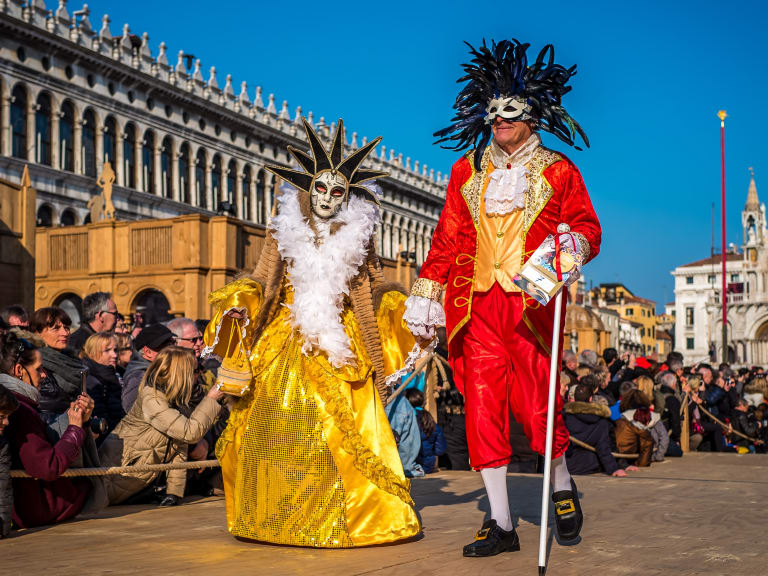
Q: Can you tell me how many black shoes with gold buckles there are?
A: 2